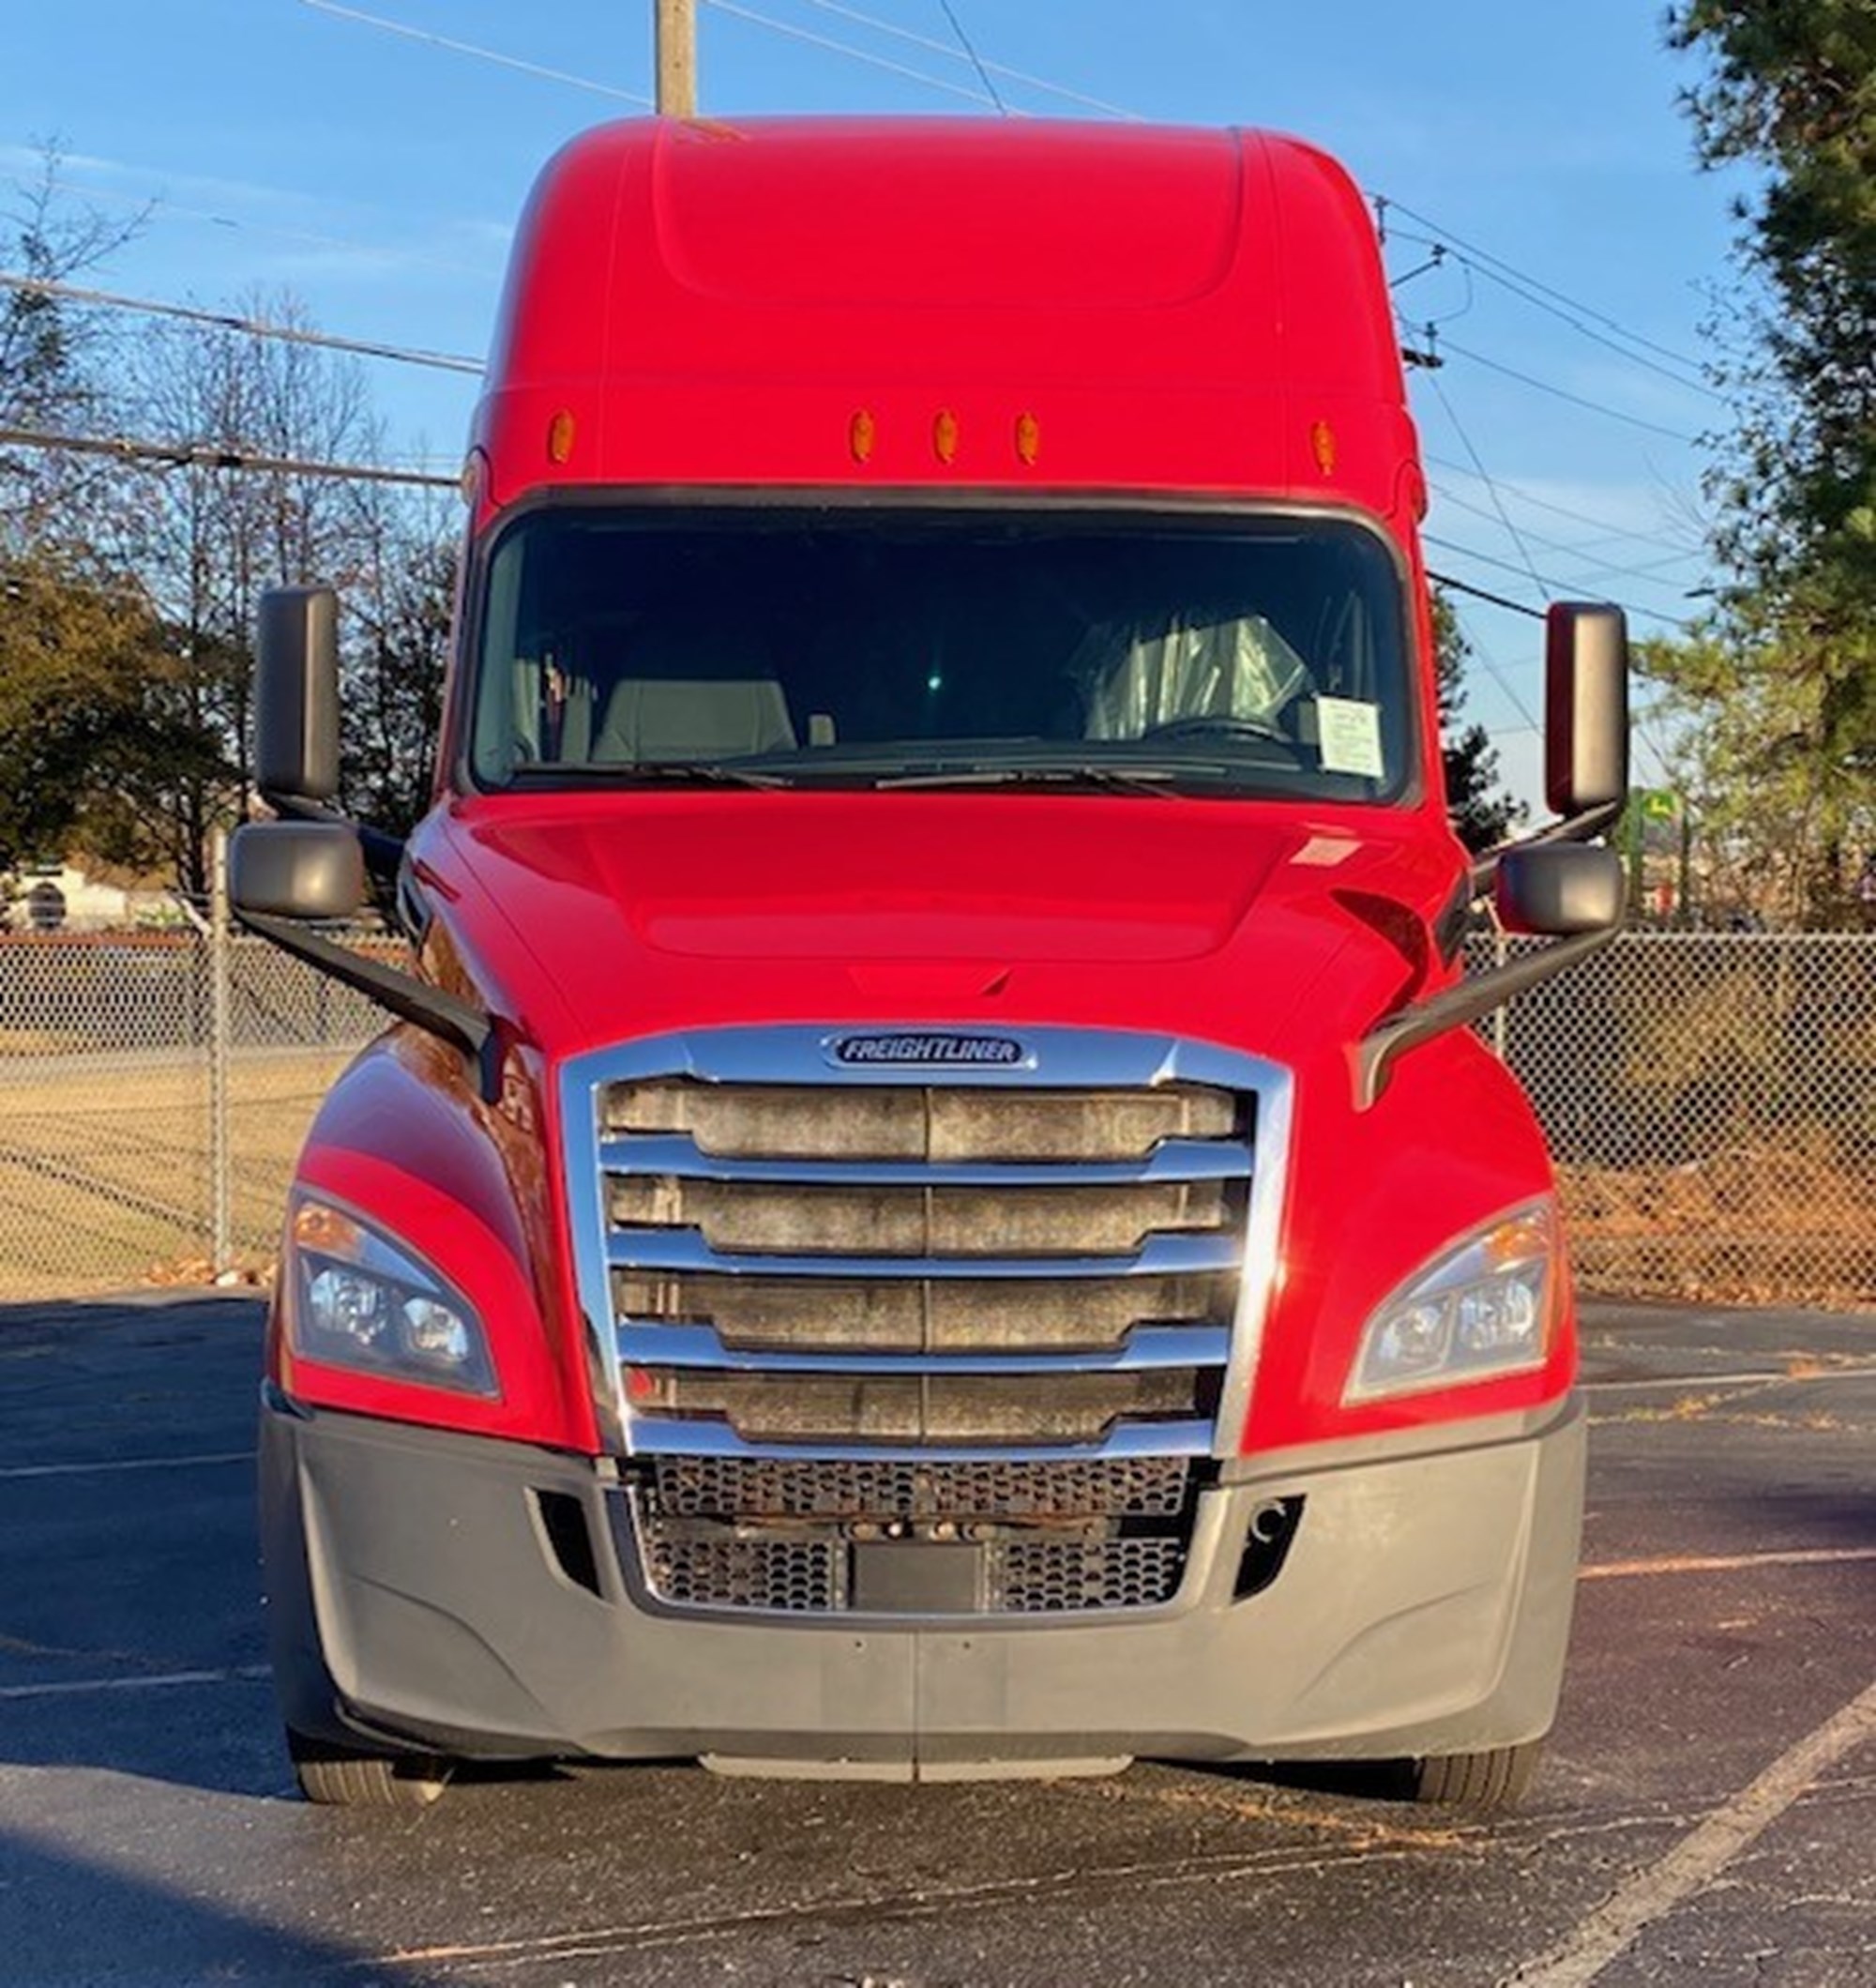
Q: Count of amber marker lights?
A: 5